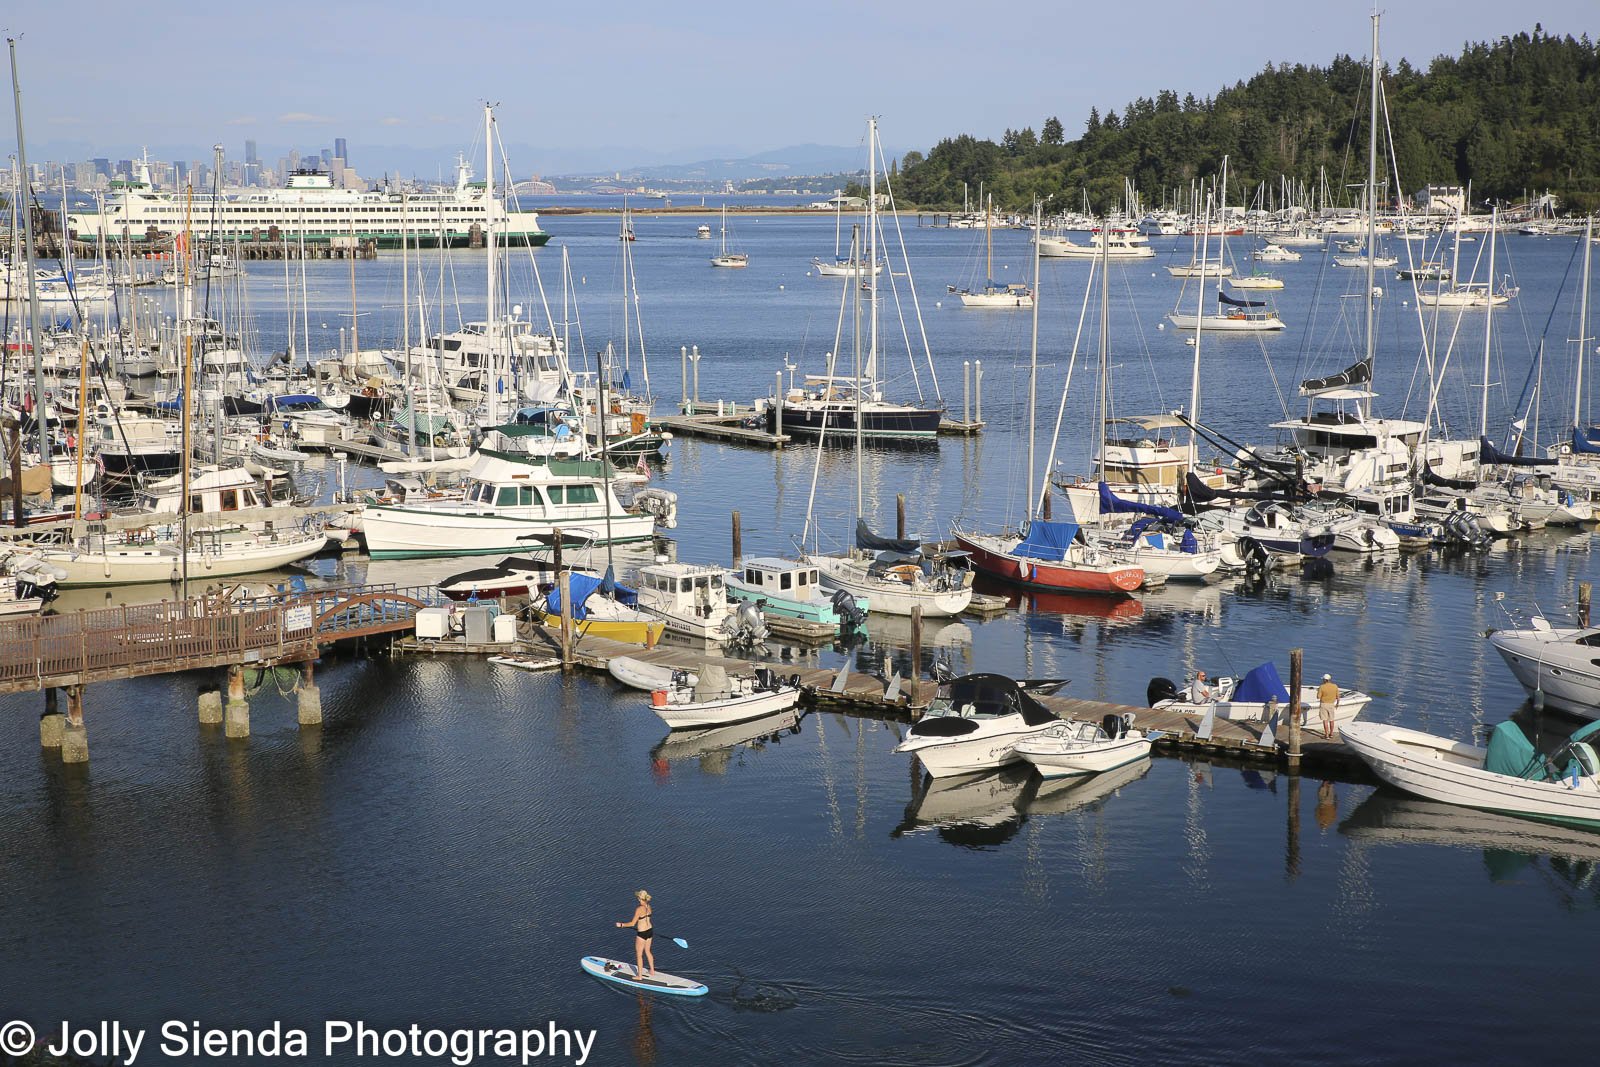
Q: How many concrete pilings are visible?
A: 5